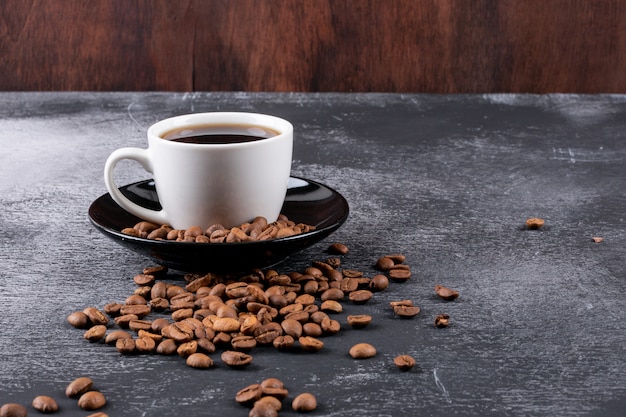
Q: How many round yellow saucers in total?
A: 0